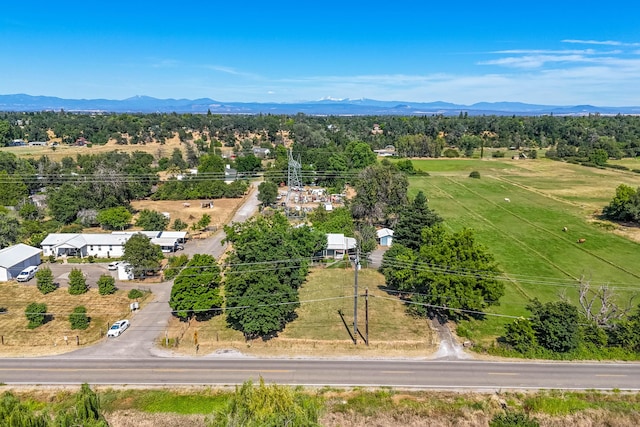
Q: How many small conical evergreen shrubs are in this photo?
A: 5